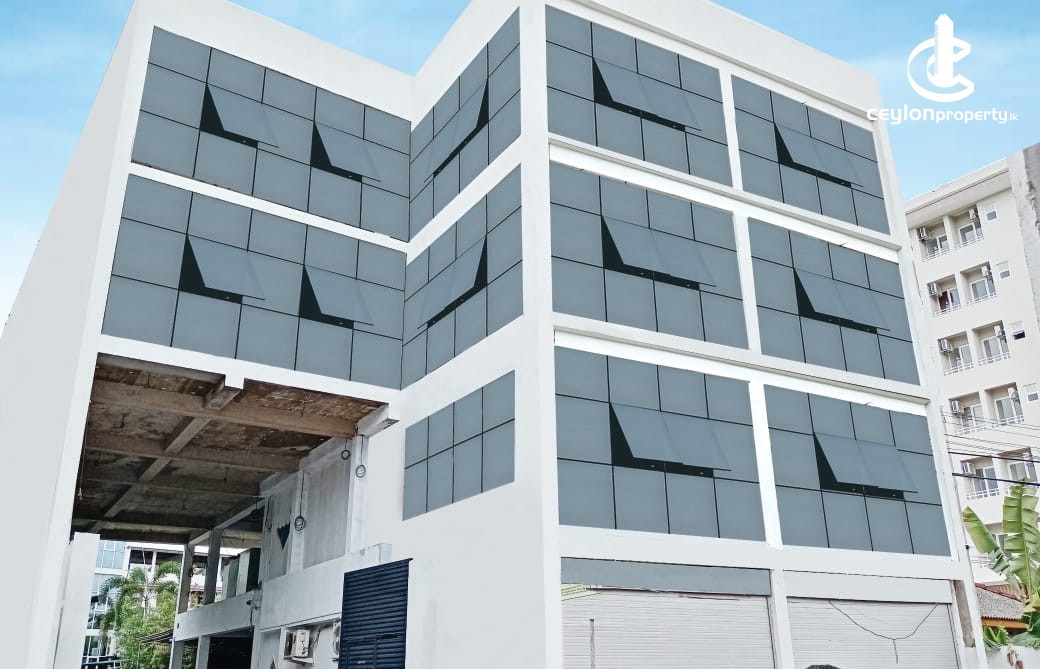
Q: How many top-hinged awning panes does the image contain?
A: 12